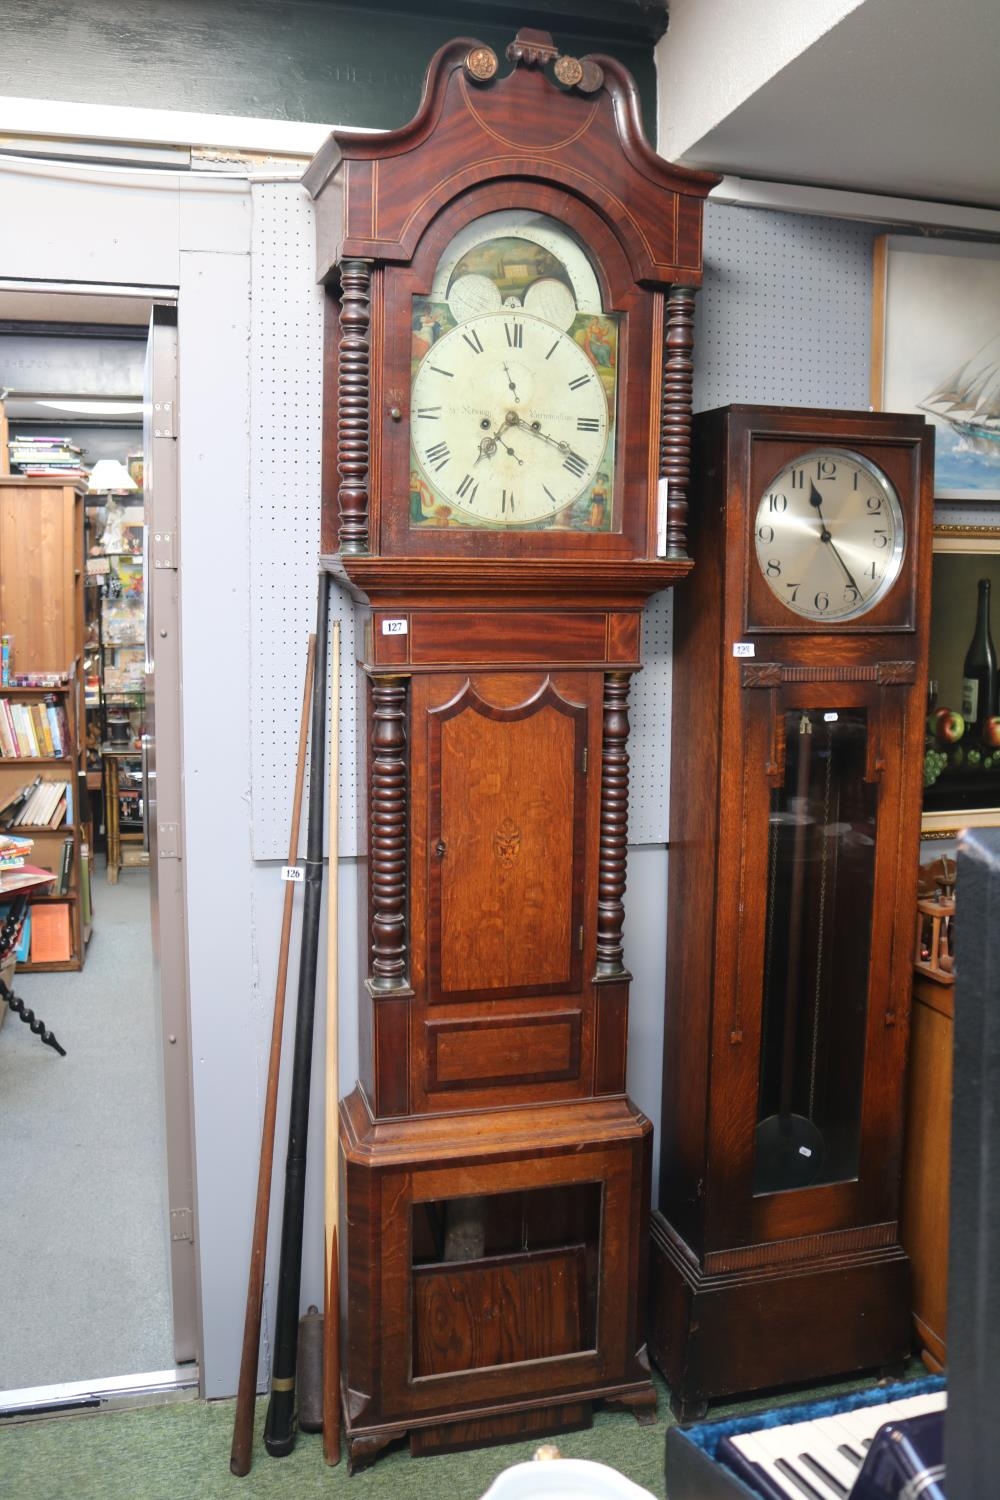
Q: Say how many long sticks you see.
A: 3